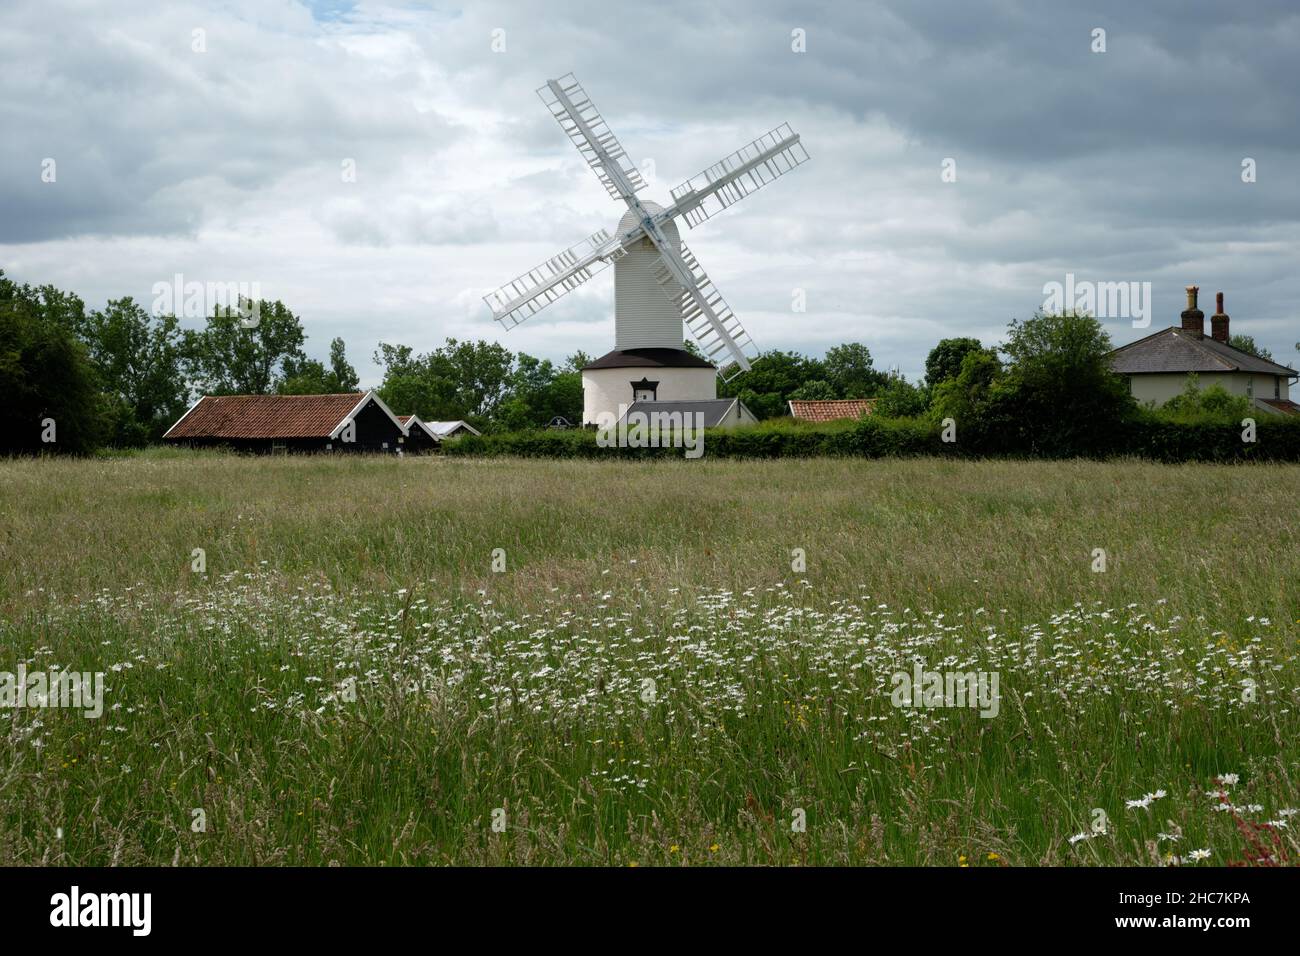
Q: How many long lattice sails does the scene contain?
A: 4